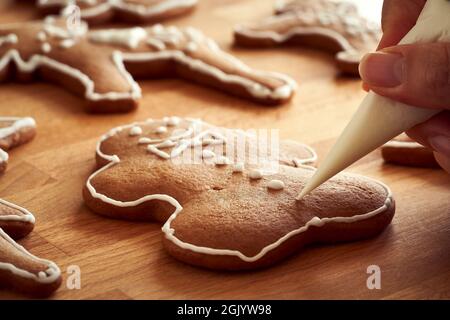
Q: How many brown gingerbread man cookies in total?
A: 1